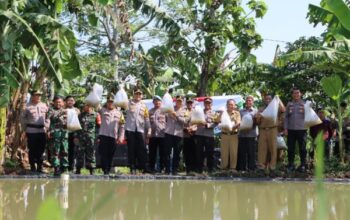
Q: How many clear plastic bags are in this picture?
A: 10